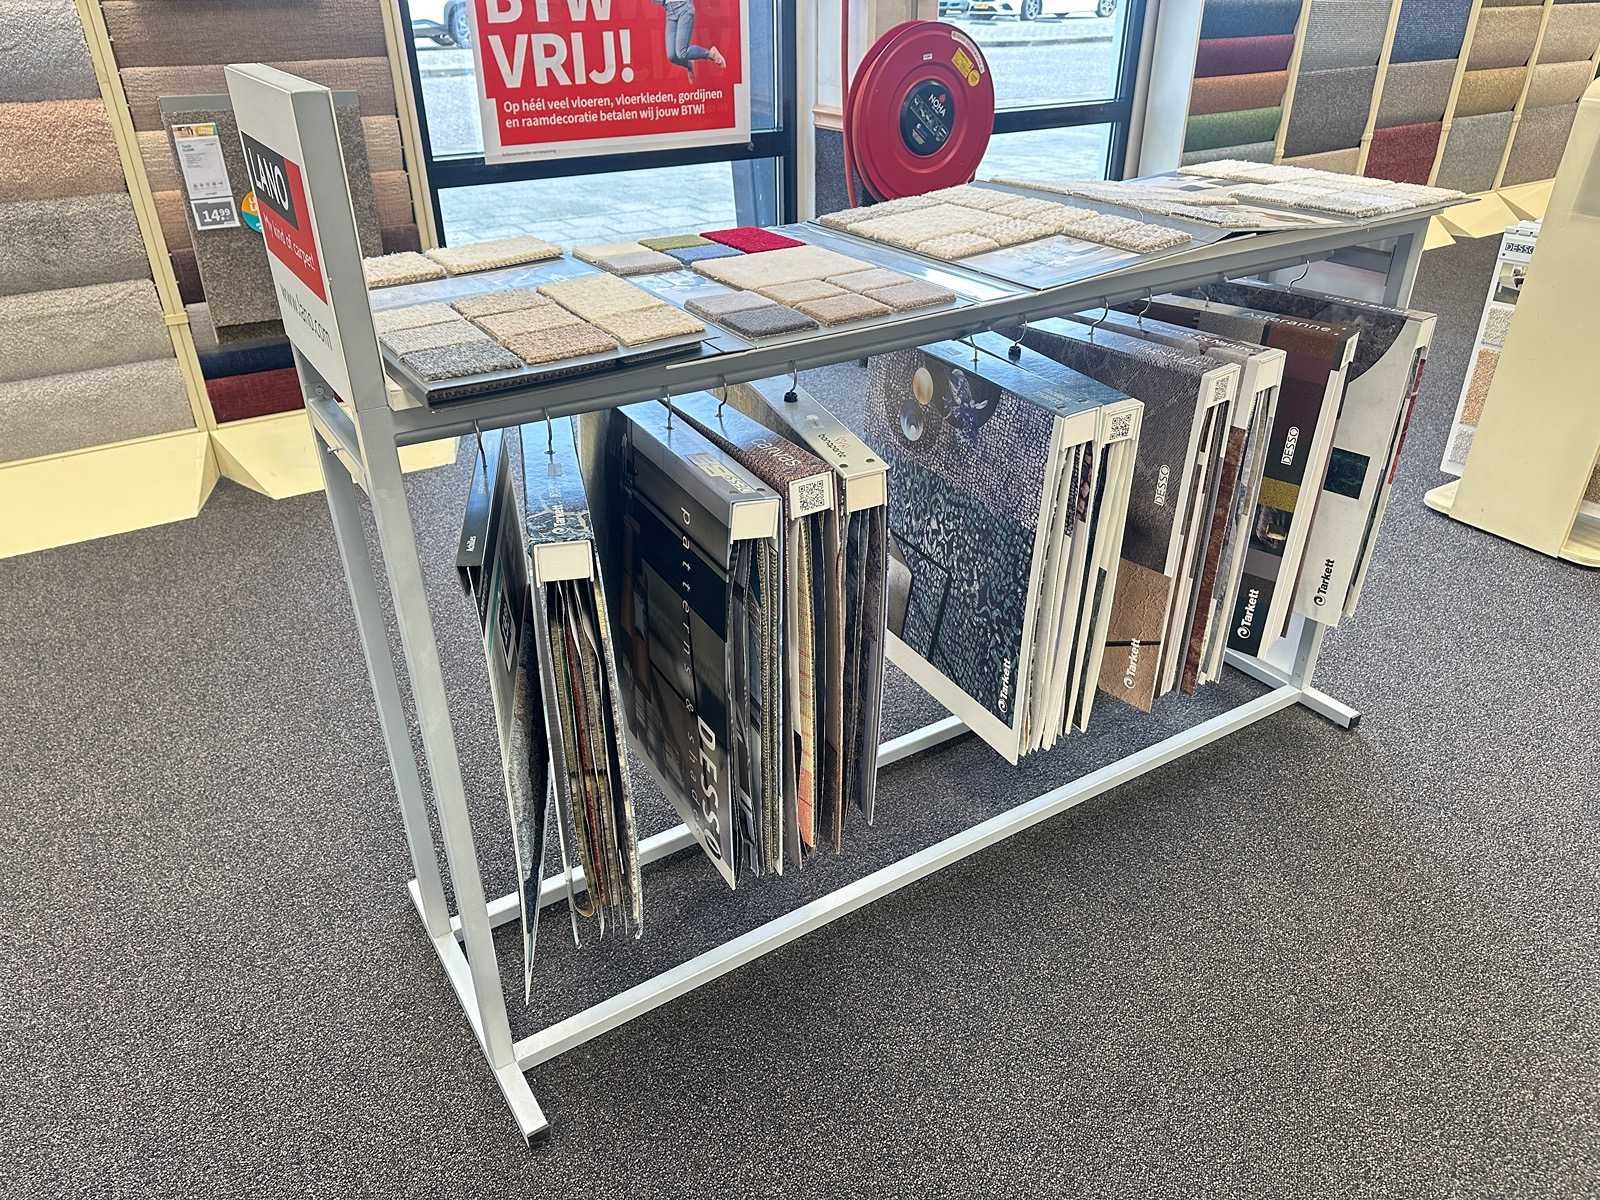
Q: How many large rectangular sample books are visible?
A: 11